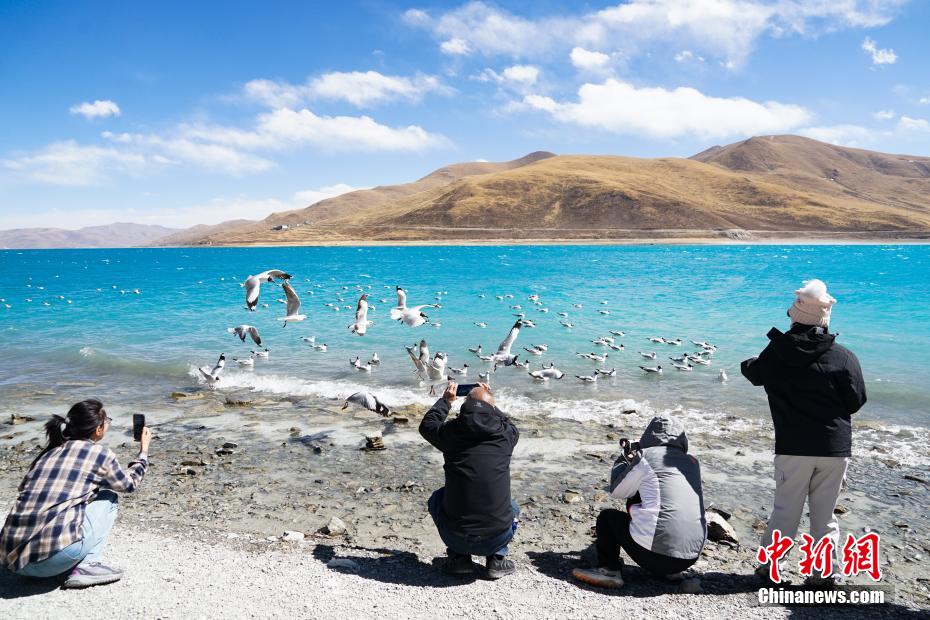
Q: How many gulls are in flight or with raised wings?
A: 11